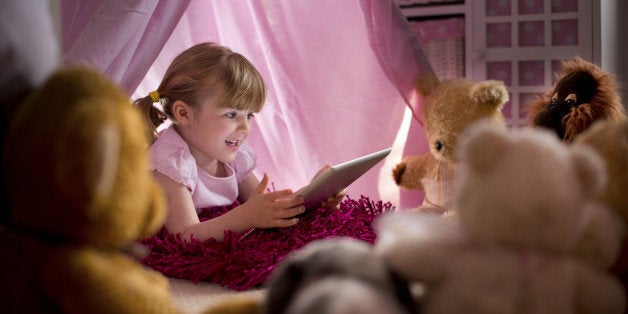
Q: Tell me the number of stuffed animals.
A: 6